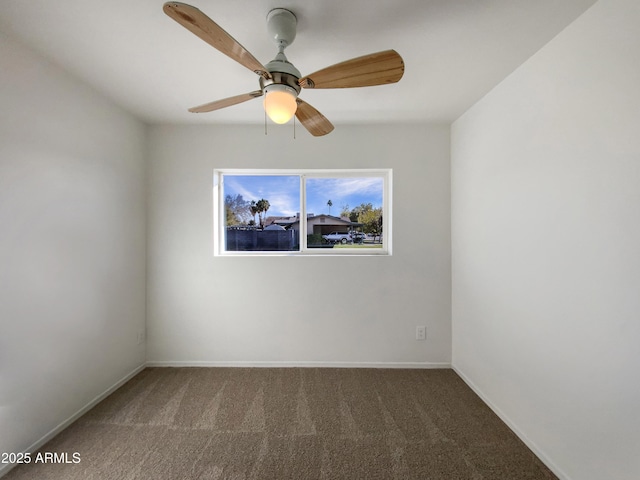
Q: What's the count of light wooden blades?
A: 4